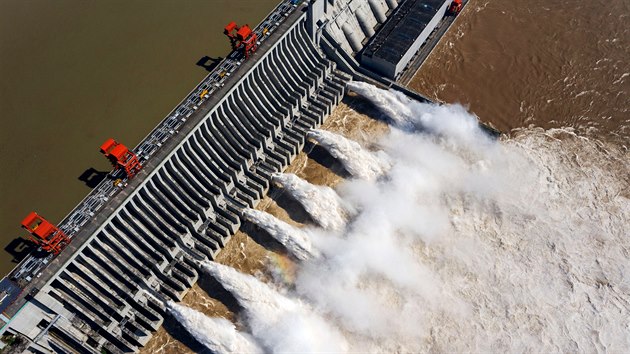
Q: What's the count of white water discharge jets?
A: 6